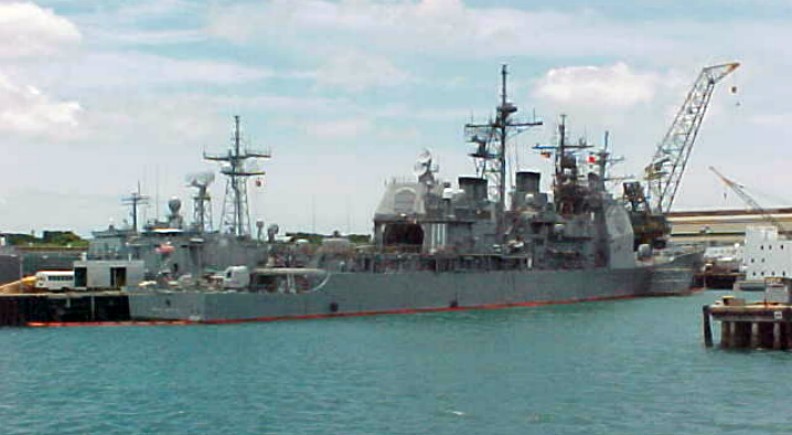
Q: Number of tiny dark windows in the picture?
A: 9